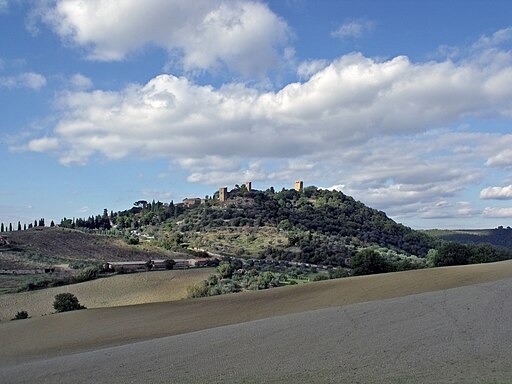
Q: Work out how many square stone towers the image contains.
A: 3